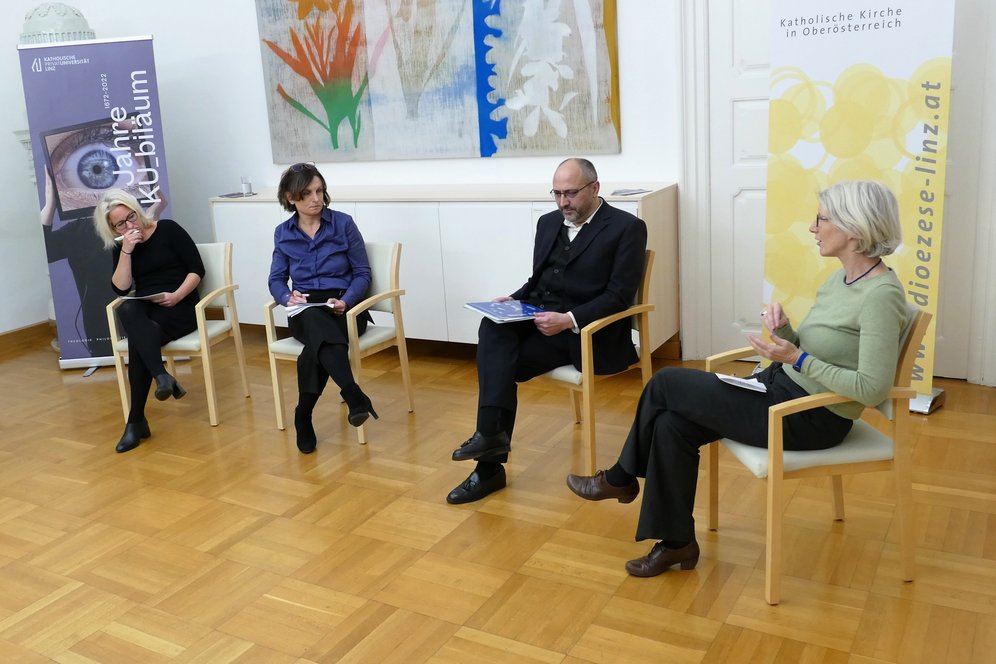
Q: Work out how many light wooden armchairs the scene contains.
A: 4